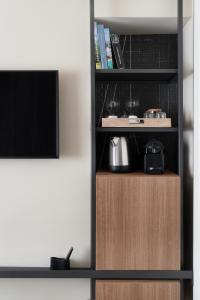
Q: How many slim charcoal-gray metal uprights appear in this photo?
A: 2